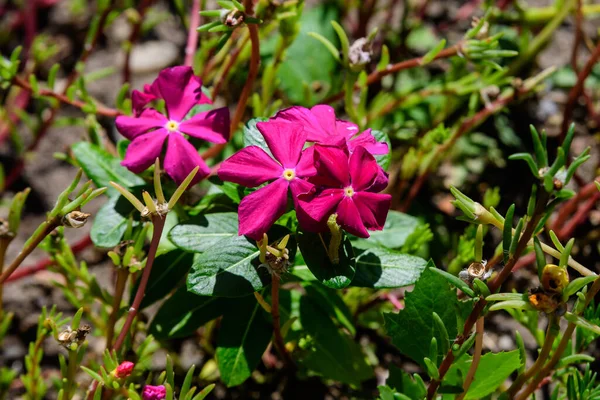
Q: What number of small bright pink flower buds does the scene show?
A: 2